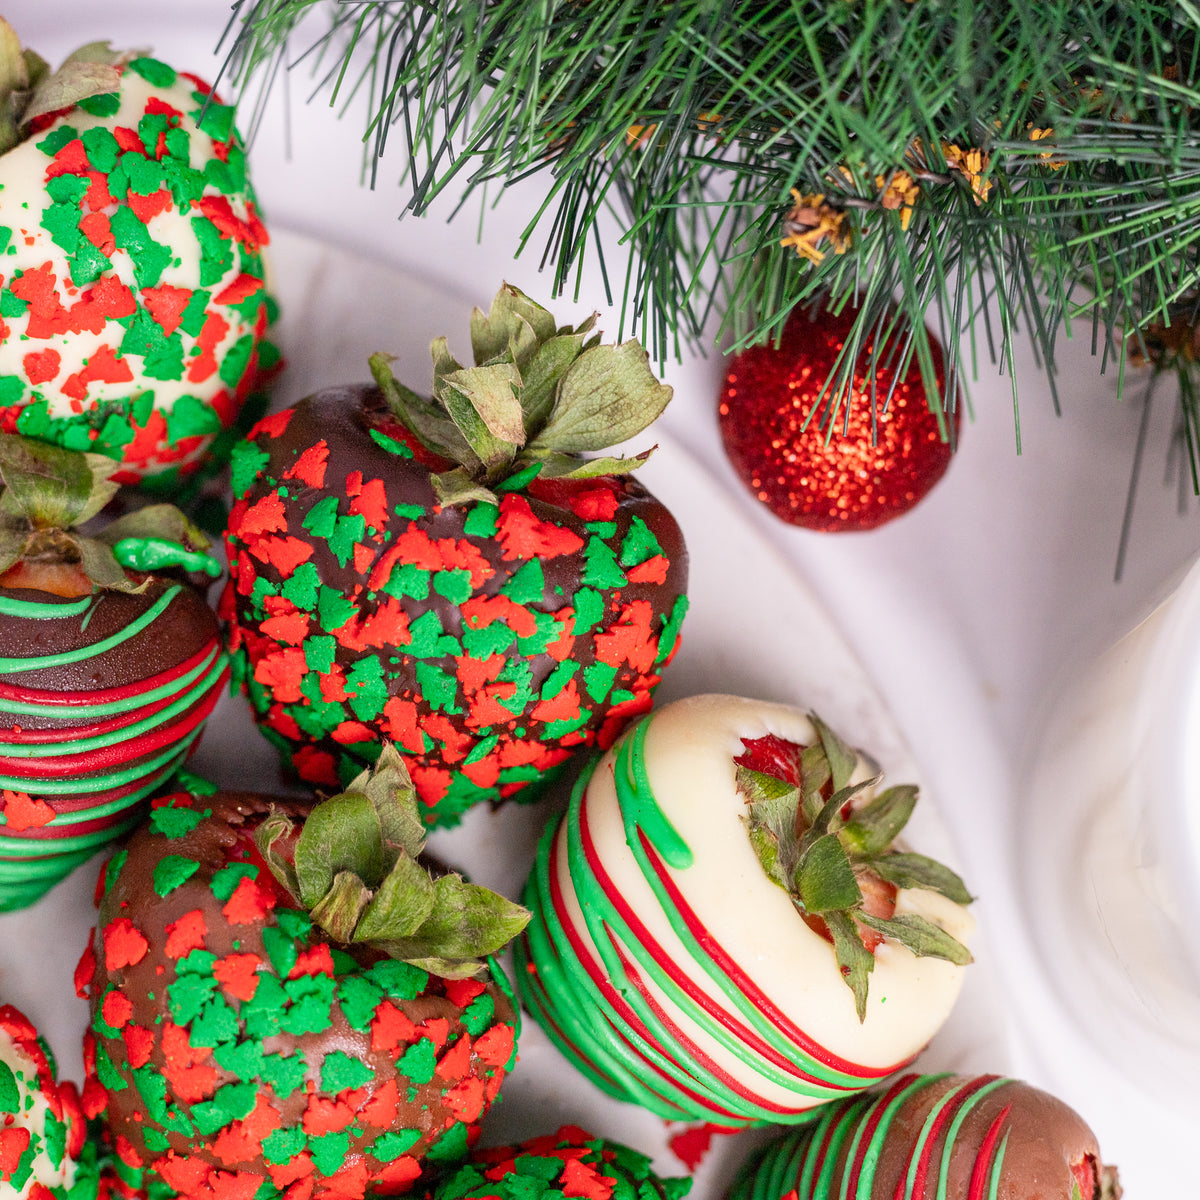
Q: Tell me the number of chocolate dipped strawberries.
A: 8